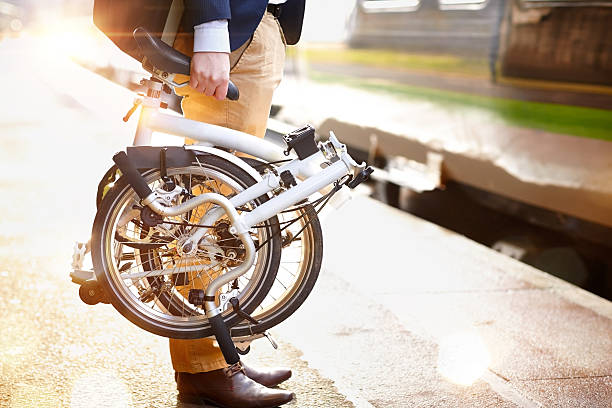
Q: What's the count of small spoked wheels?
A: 2